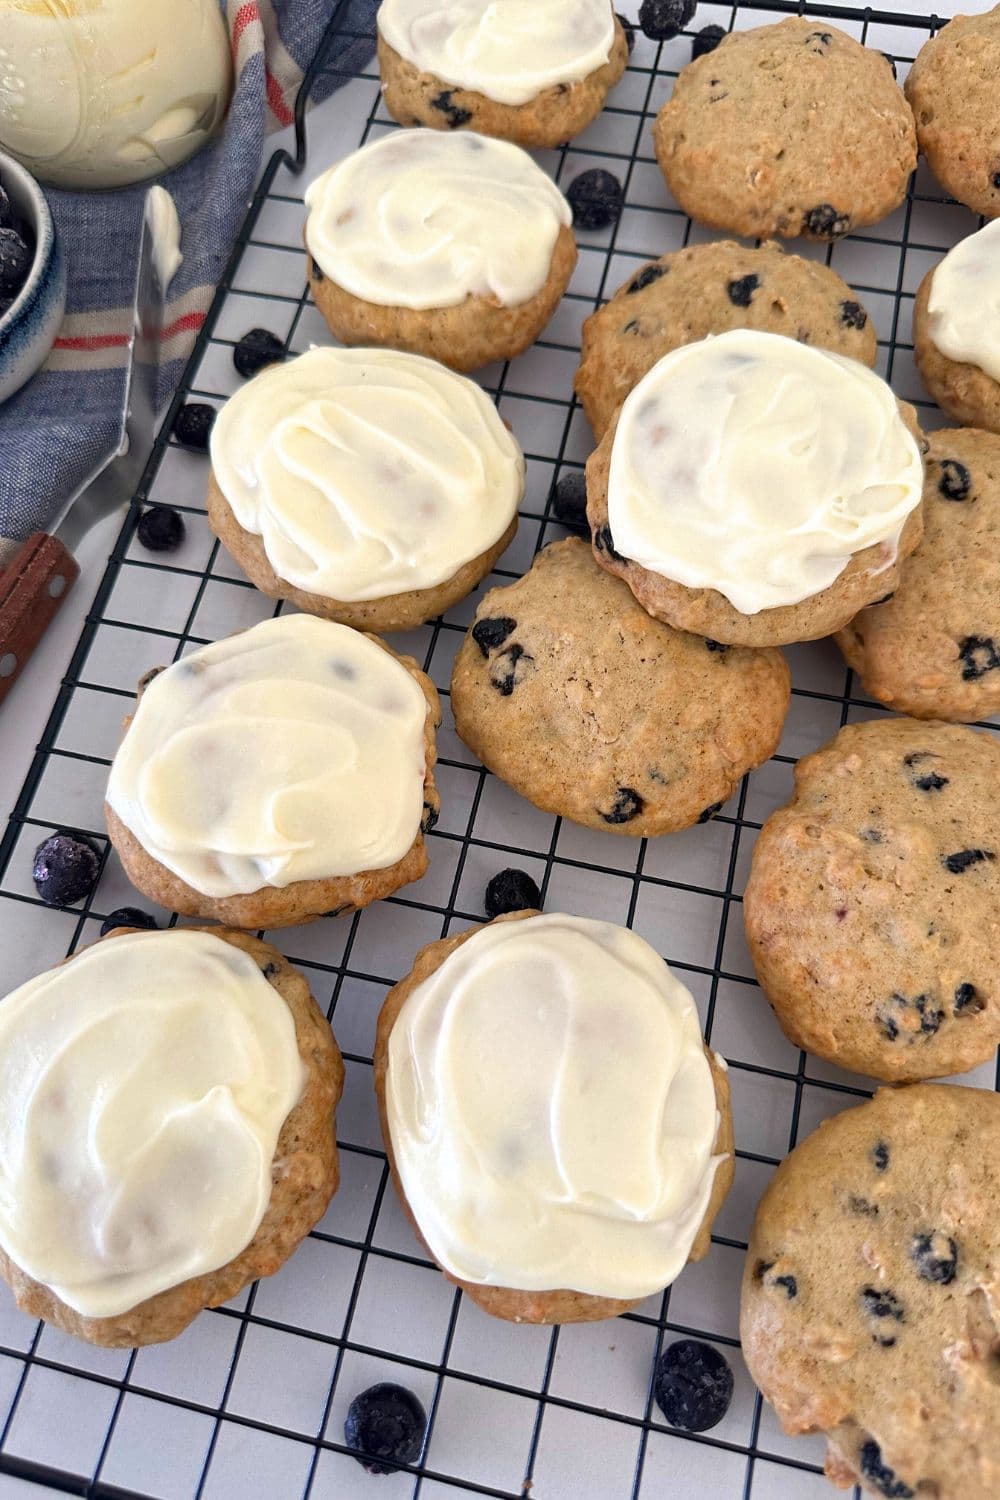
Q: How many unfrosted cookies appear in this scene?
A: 7